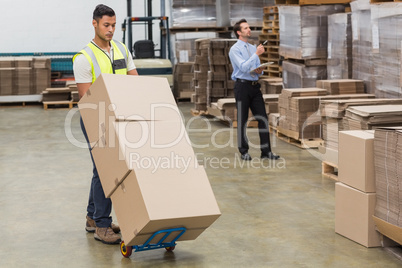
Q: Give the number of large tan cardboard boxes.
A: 5